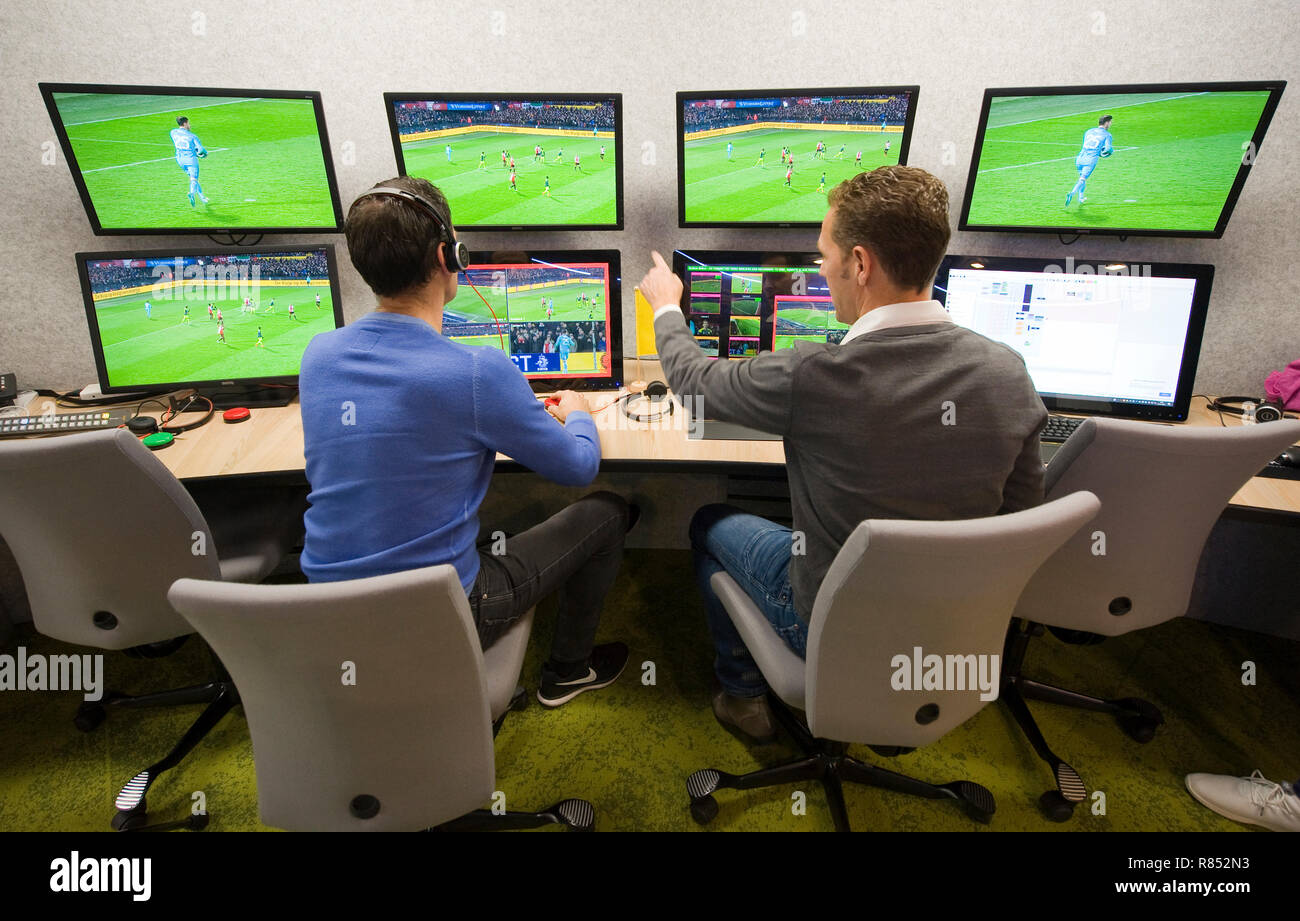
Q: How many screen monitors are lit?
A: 8